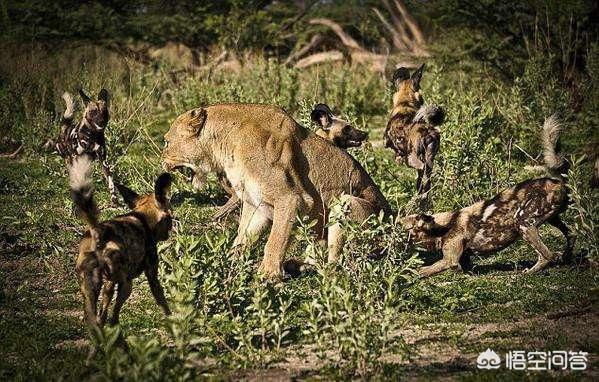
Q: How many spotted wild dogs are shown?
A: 5